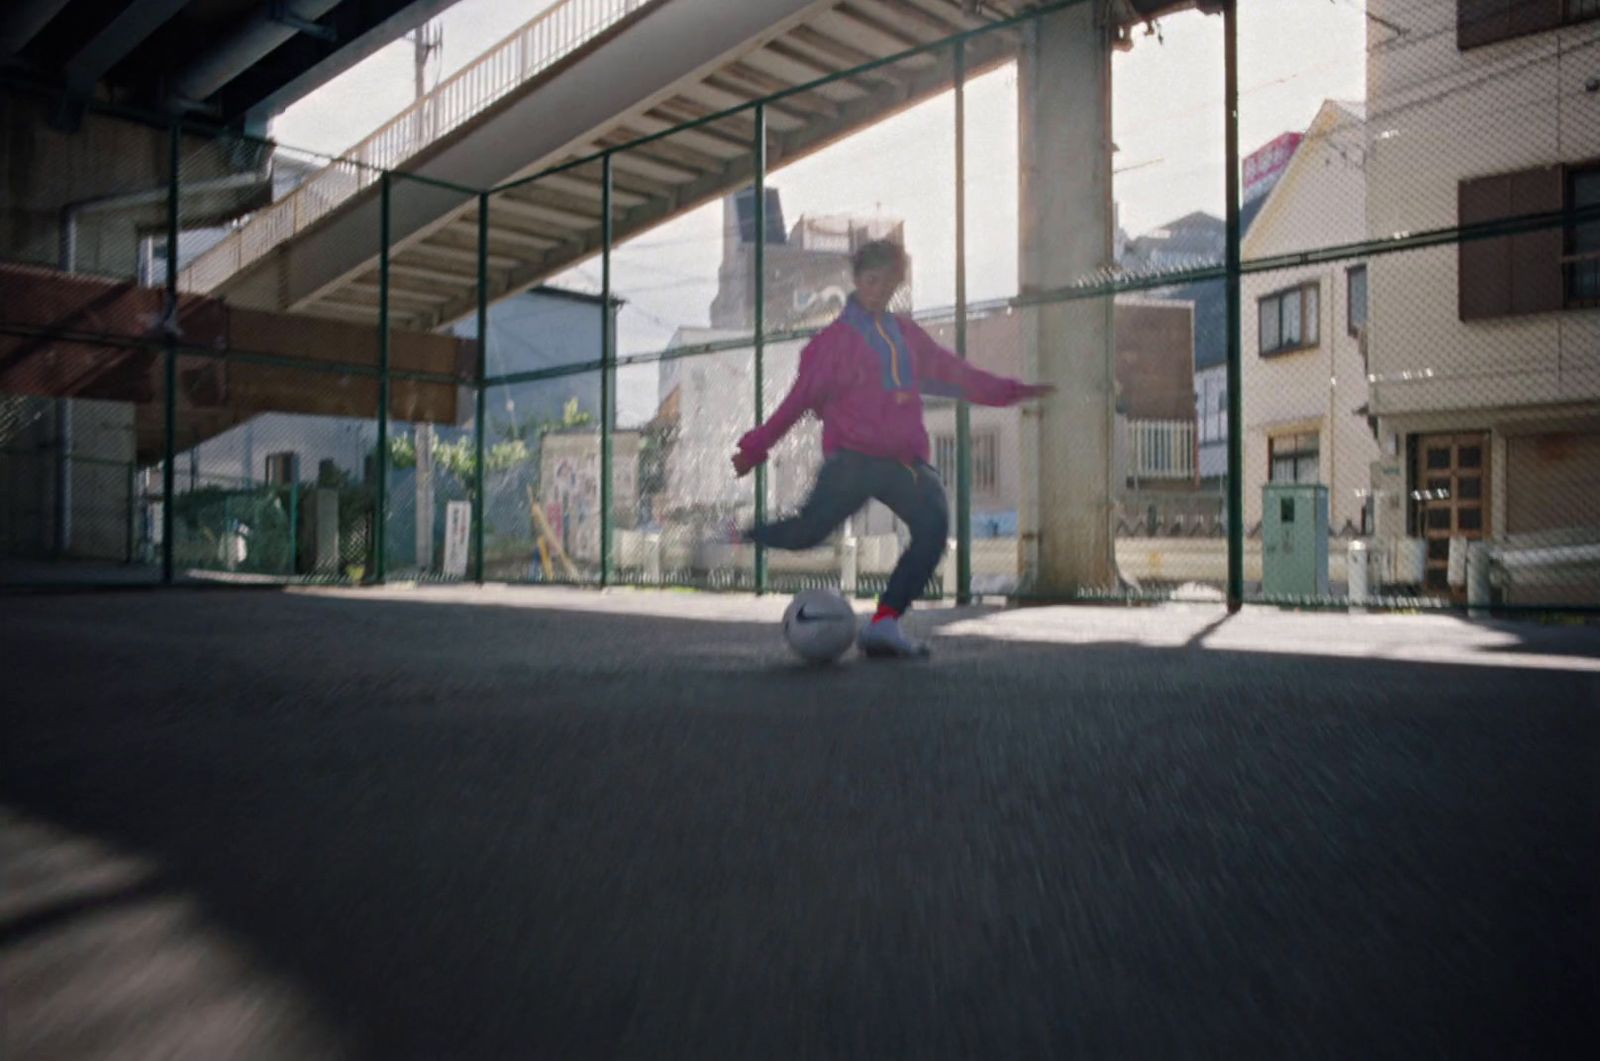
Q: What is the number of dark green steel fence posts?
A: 7